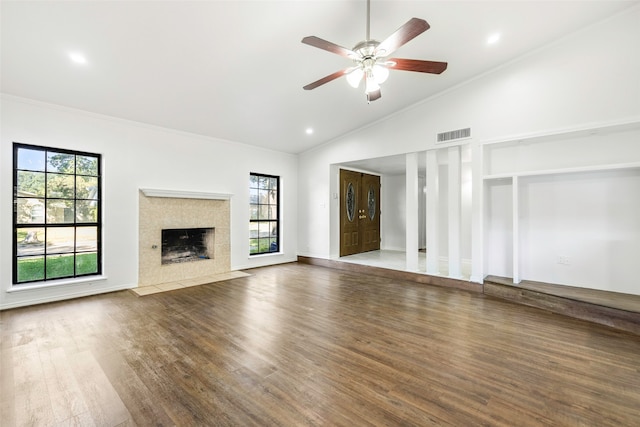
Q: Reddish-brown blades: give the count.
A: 5